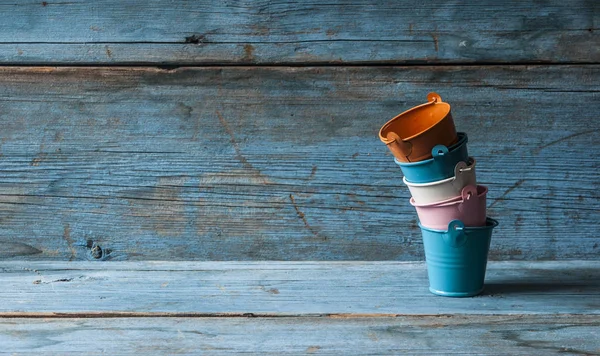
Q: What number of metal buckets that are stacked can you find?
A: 5